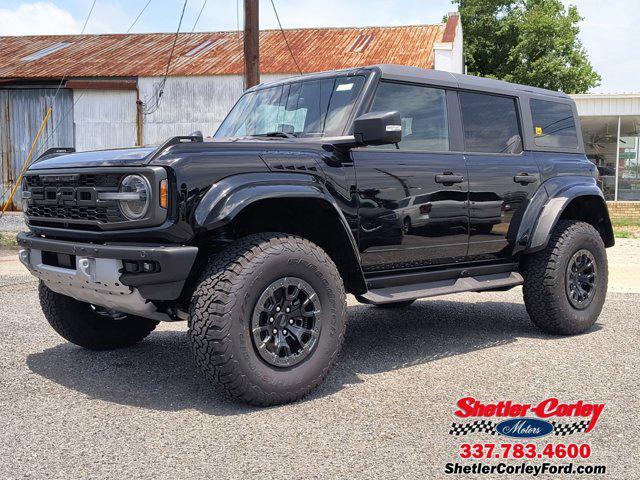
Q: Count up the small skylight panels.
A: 3